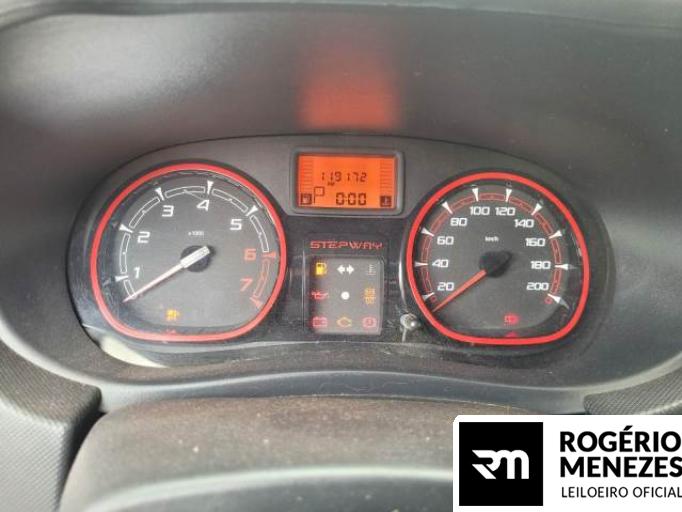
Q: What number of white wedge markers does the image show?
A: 15